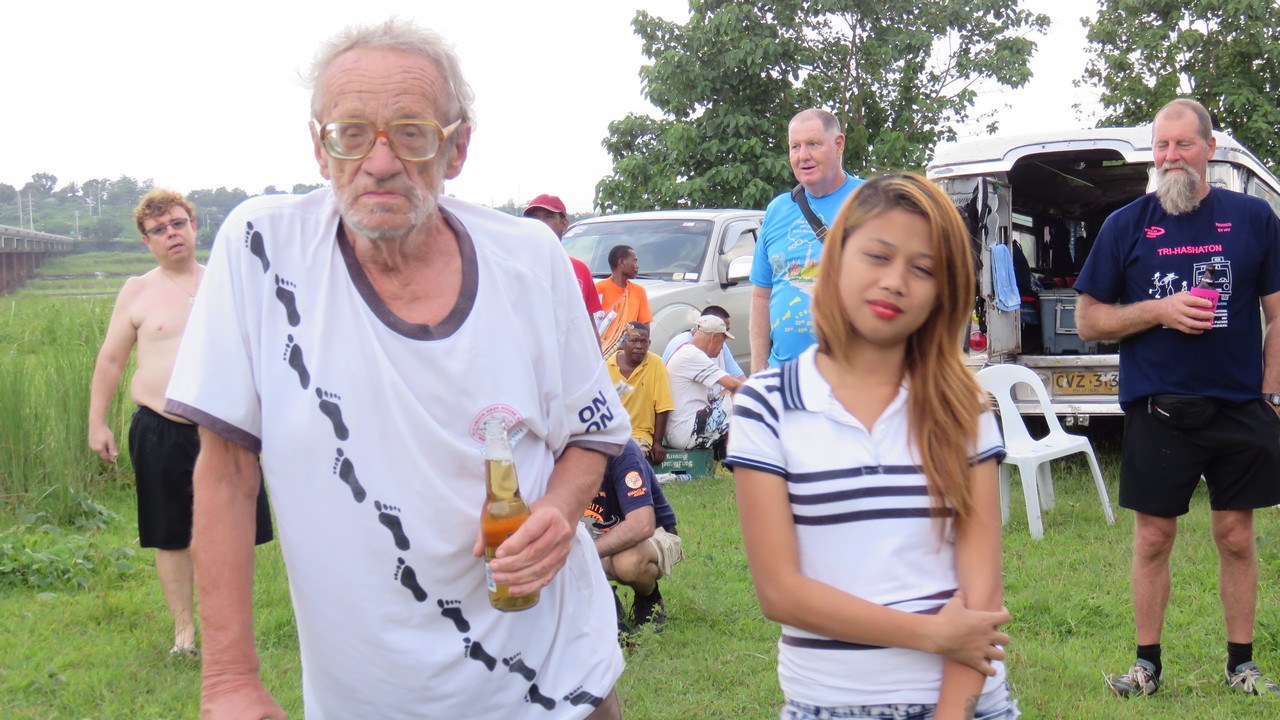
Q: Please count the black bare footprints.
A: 12